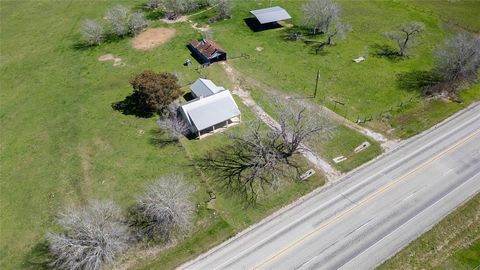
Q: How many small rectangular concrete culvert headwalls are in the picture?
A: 3